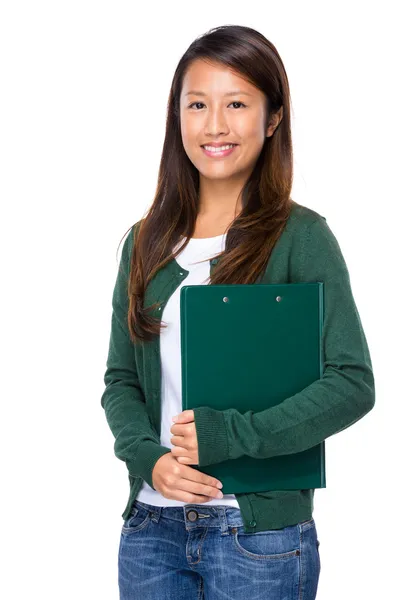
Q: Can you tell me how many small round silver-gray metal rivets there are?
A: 2